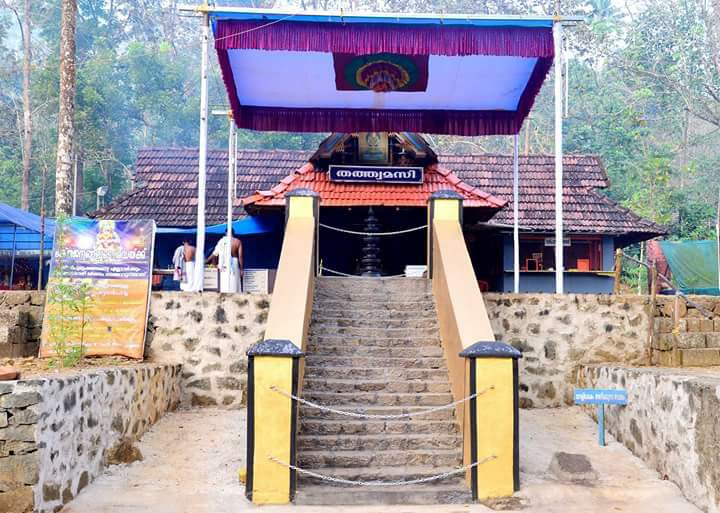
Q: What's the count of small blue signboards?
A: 1